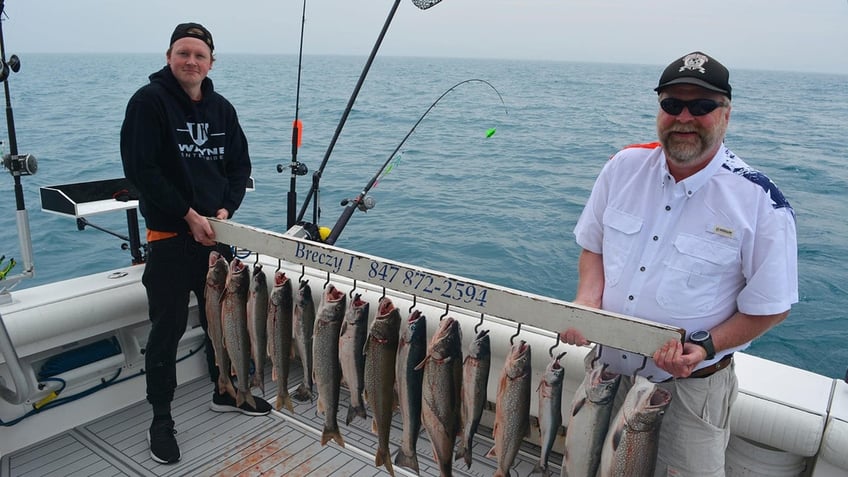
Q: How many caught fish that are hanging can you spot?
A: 15